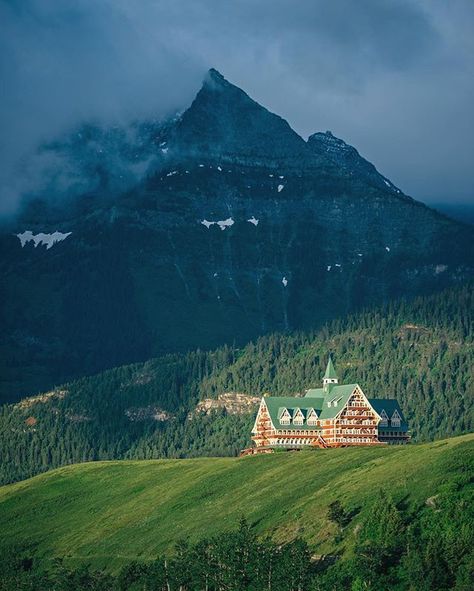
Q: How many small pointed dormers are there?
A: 5